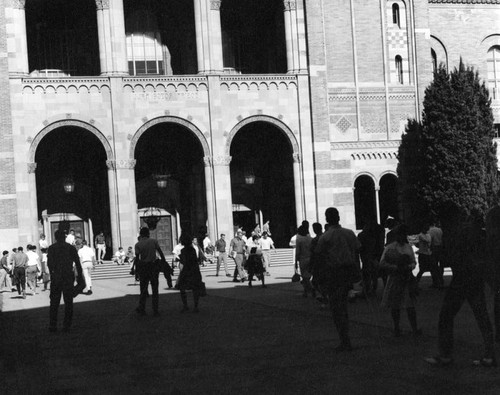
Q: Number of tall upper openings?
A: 3